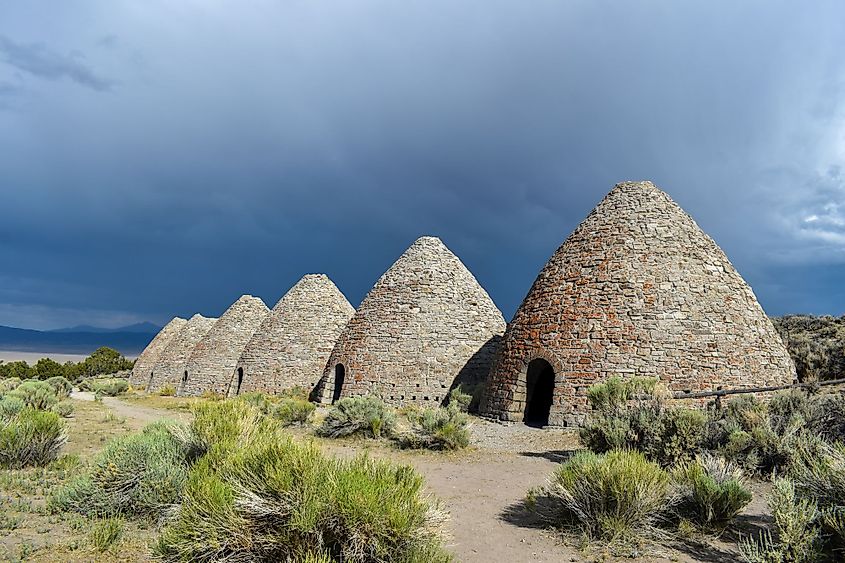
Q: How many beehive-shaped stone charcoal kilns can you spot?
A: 6